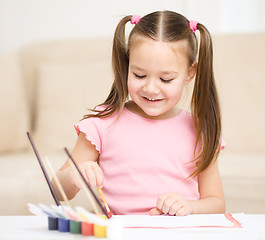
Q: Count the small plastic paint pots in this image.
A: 6